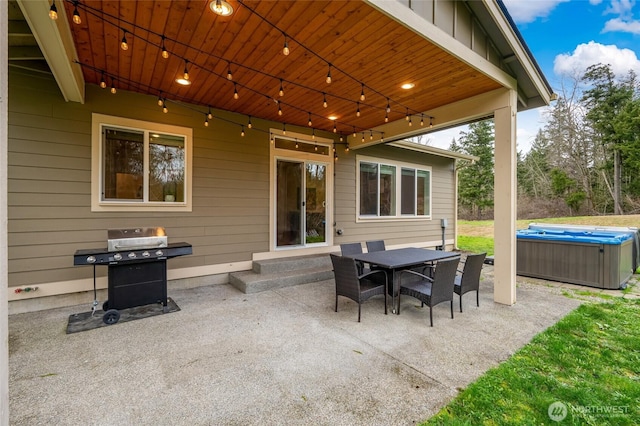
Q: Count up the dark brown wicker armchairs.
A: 5